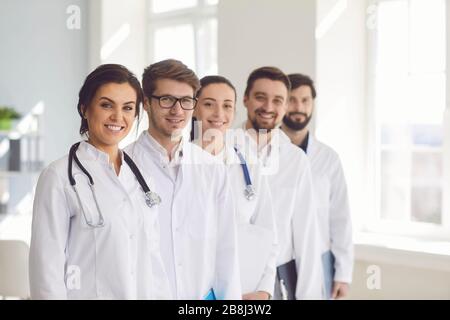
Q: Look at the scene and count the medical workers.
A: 5